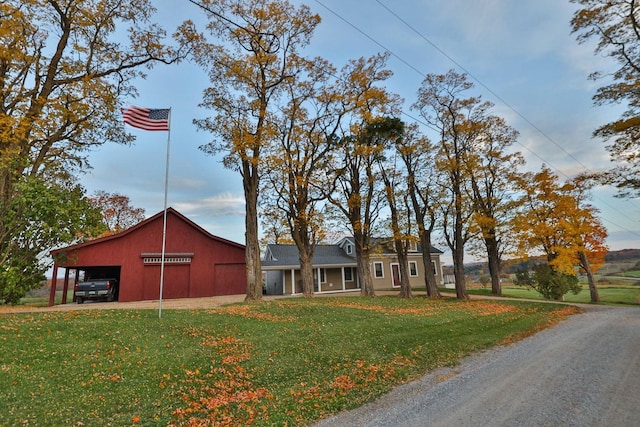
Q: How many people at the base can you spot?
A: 0